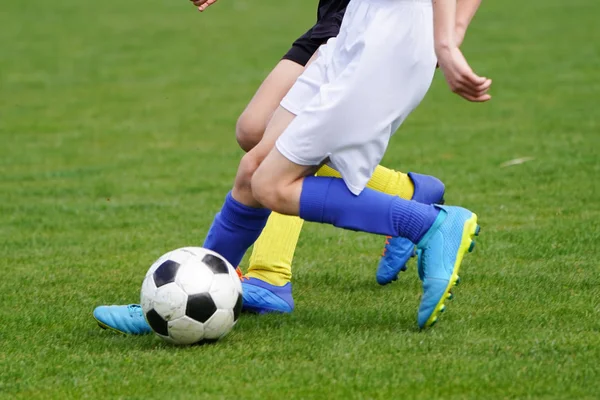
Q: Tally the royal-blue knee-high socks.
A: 2